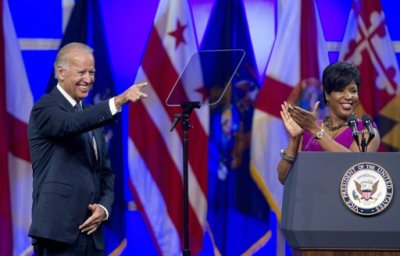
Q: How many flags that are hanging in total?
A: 6